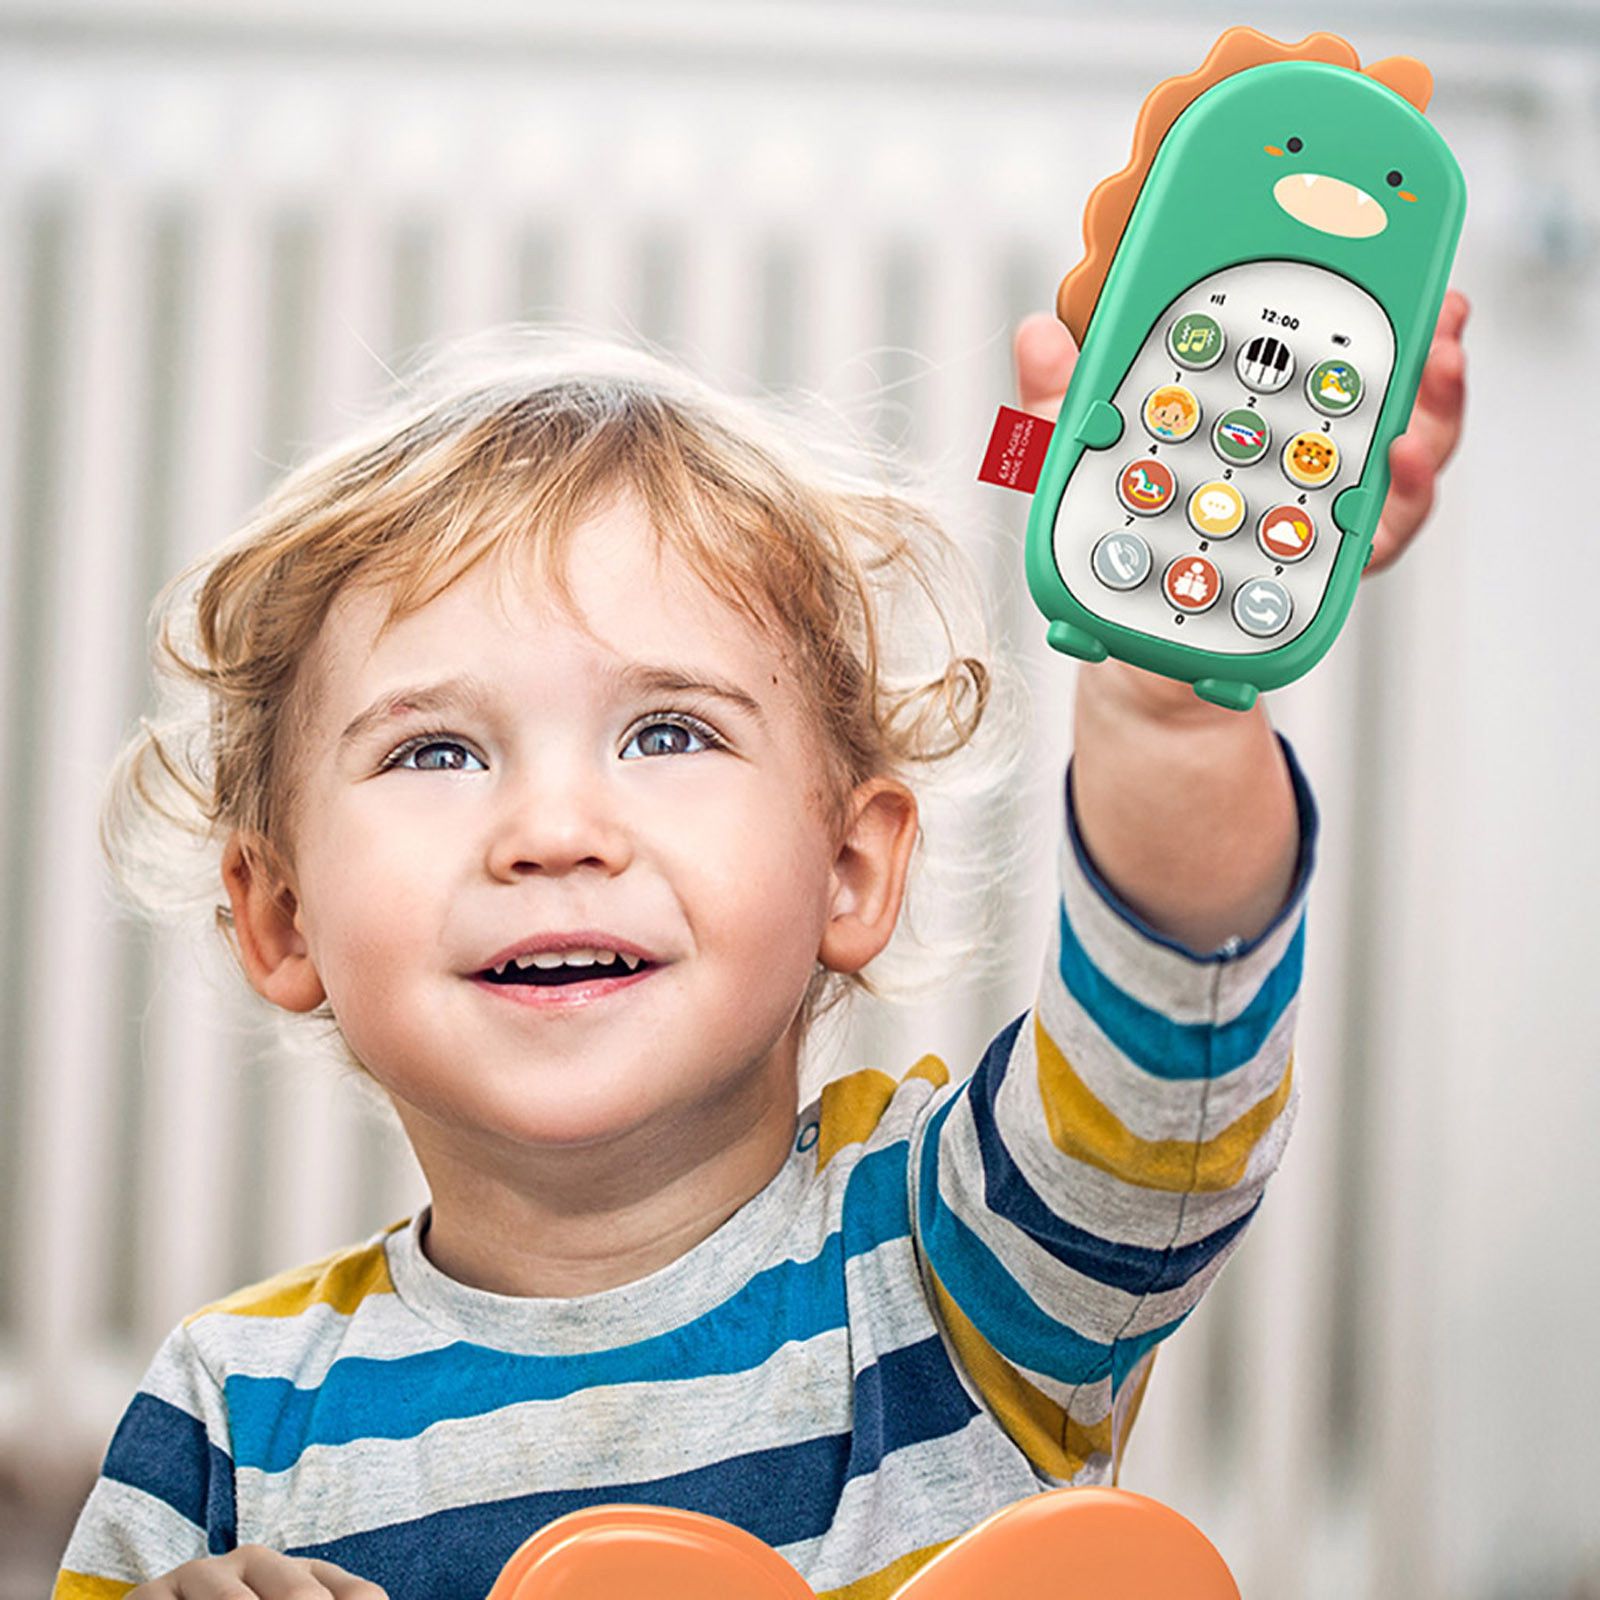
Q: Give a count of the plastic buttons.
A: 12